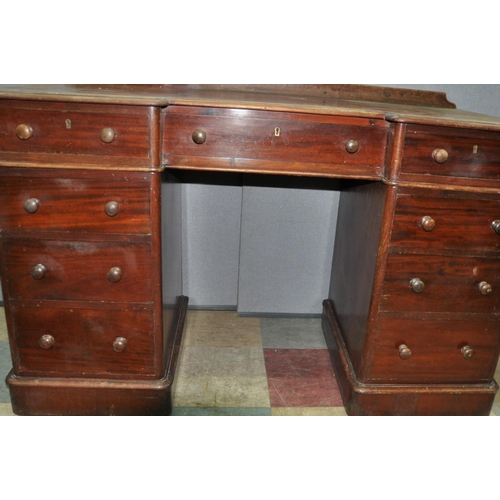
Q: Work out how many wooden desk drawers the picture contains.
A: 9